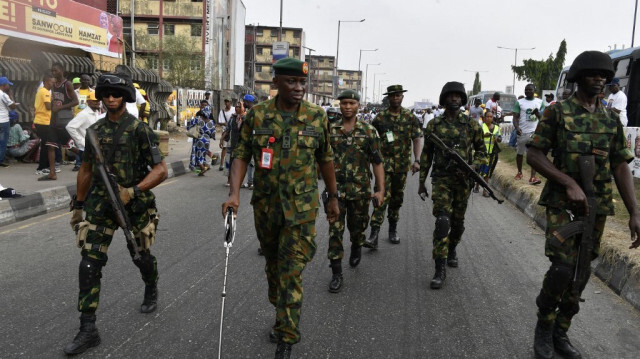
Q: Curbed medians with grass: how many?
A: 1